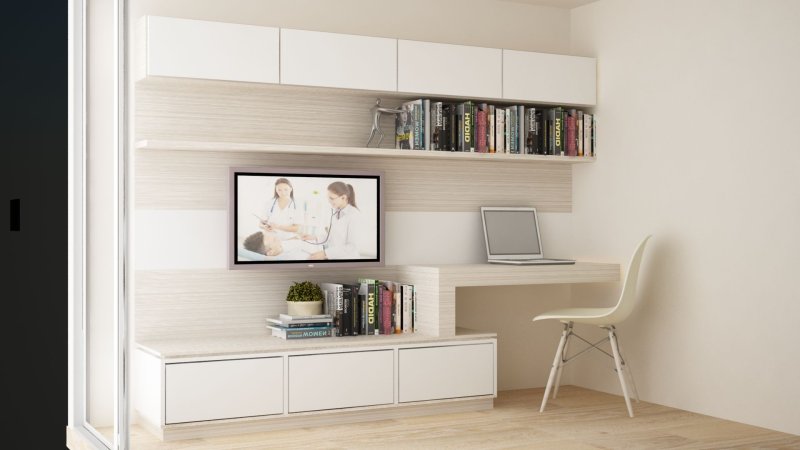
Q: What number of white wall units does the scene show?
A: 4